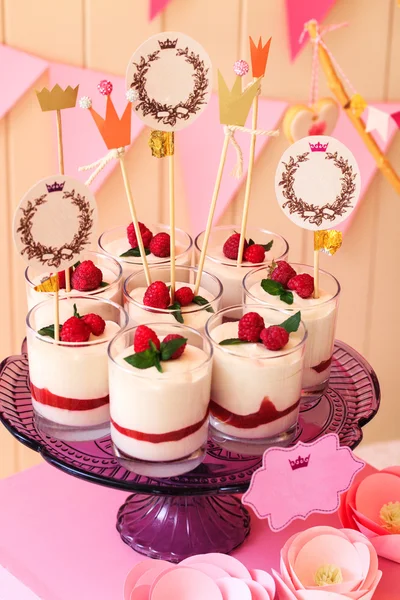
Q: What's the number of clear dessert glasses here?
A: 8